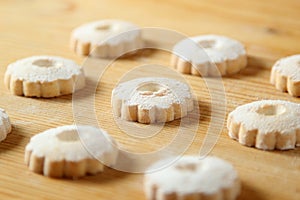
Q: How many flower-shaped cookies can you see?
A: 9